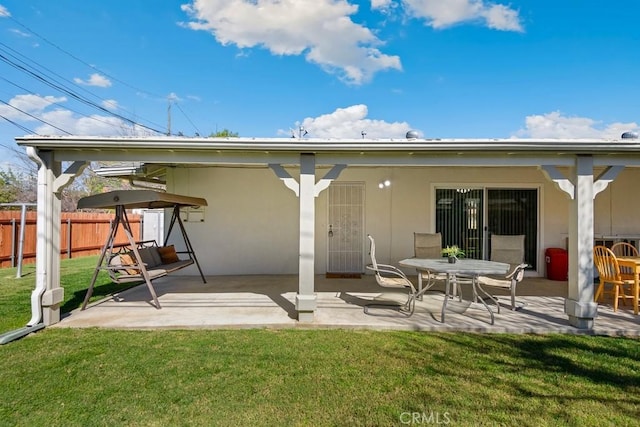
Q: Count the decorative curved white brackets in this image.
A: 5